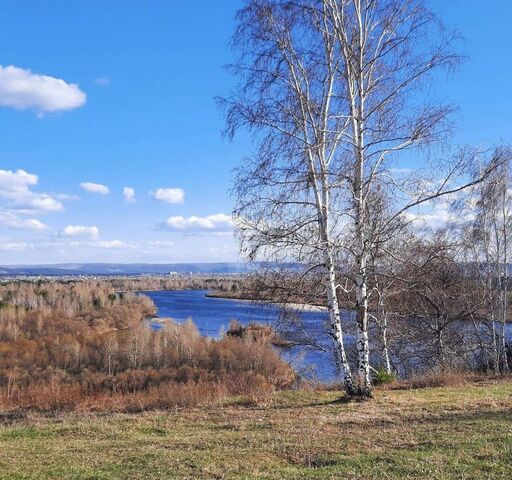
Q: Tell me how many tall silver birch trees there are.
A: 2